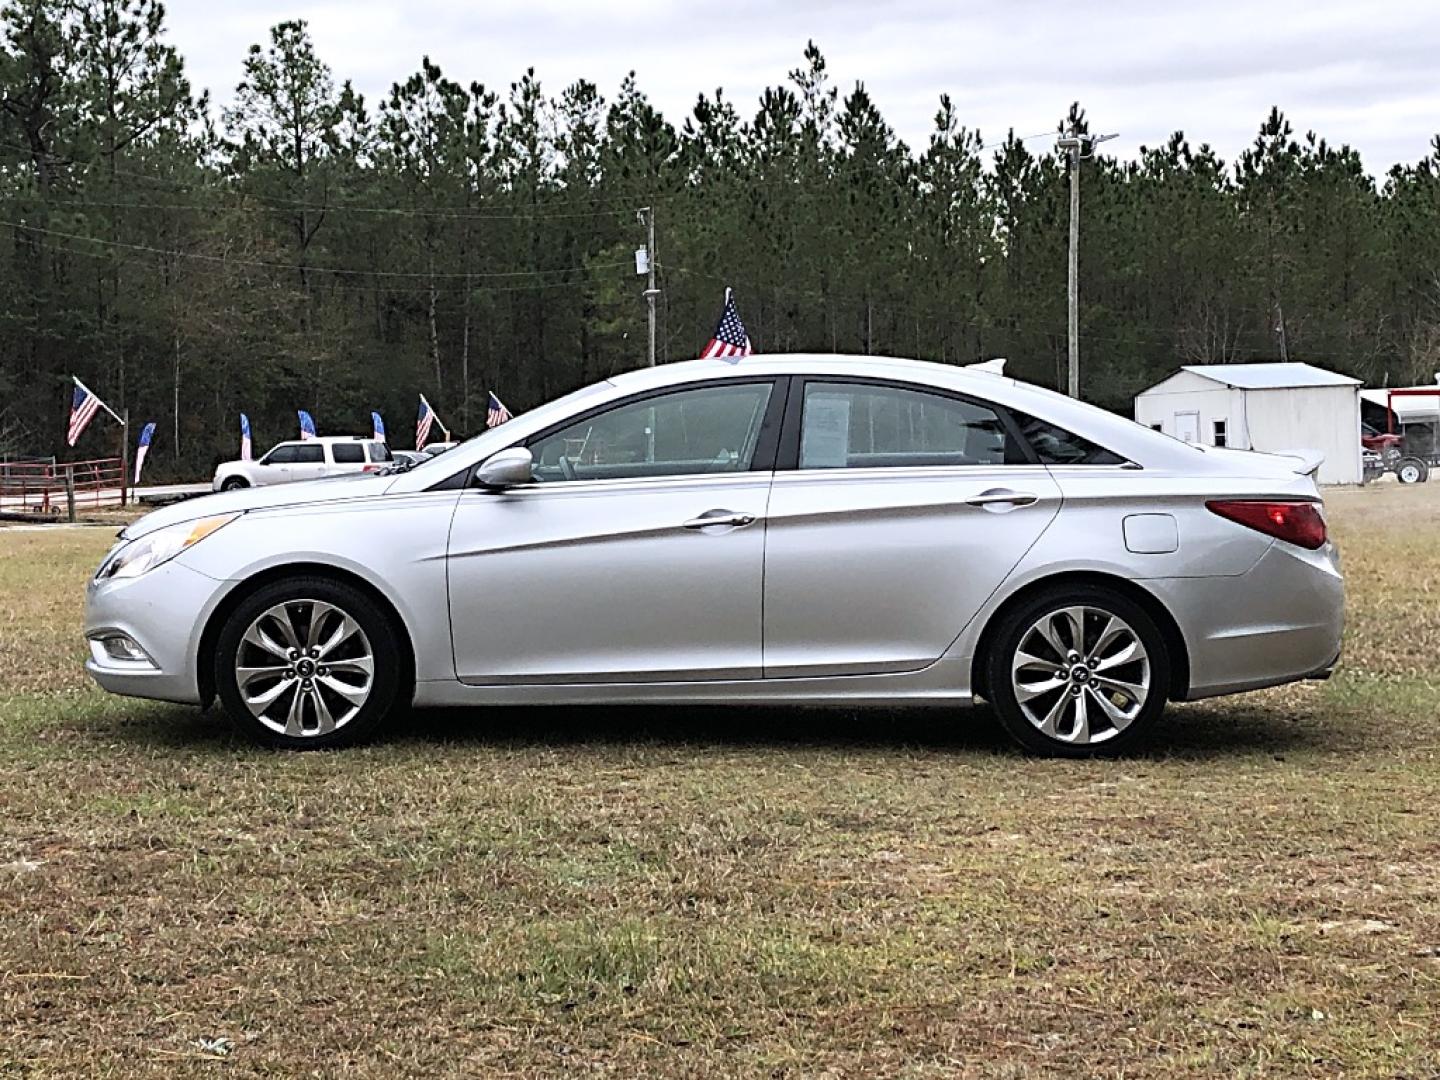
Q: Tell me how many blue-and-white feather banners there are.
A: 4